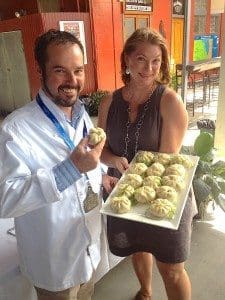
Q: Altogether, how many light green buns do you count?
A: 15